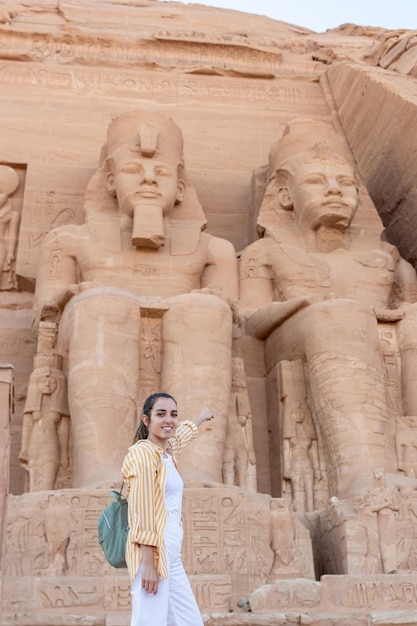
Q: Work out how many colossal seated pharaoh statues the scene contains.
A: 2